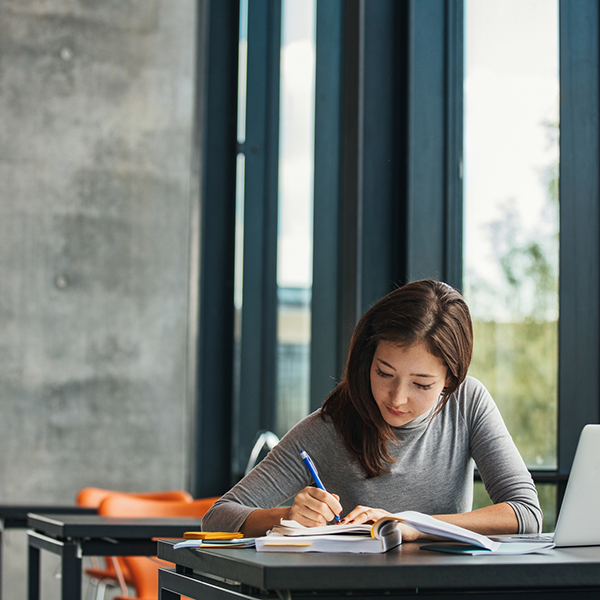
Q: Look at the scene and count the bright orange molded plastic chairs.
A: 2